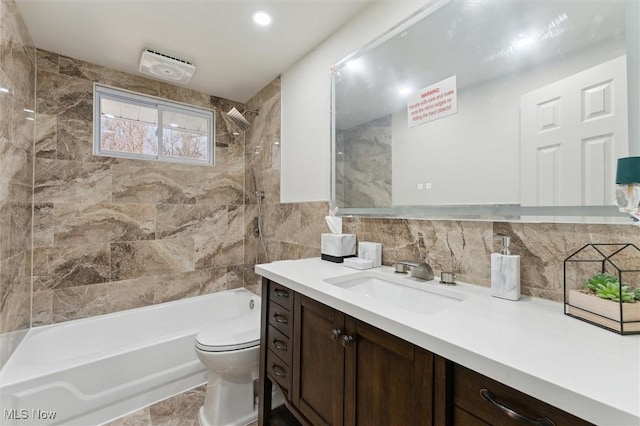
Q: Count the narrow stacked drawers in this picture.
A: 4